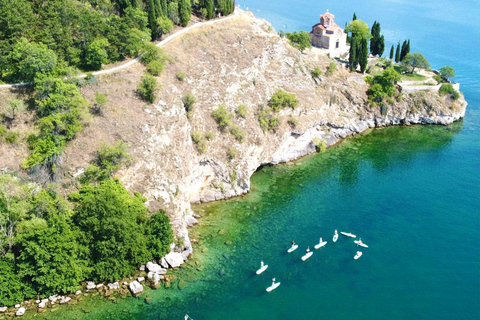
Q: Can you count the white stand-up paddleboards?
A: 9